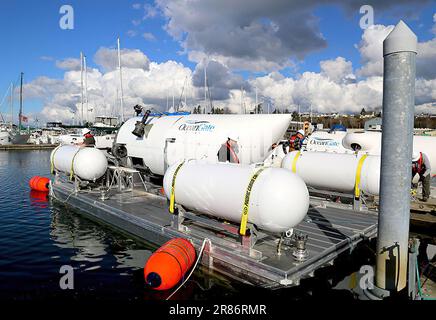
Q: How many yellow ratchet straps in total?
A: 6